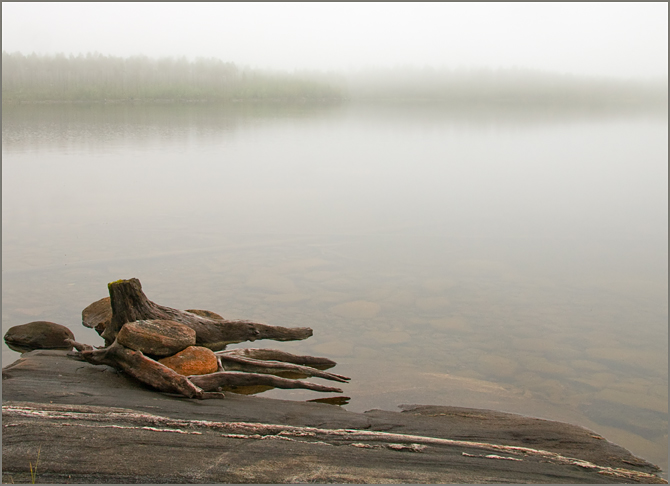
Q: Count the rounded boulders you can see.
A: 5